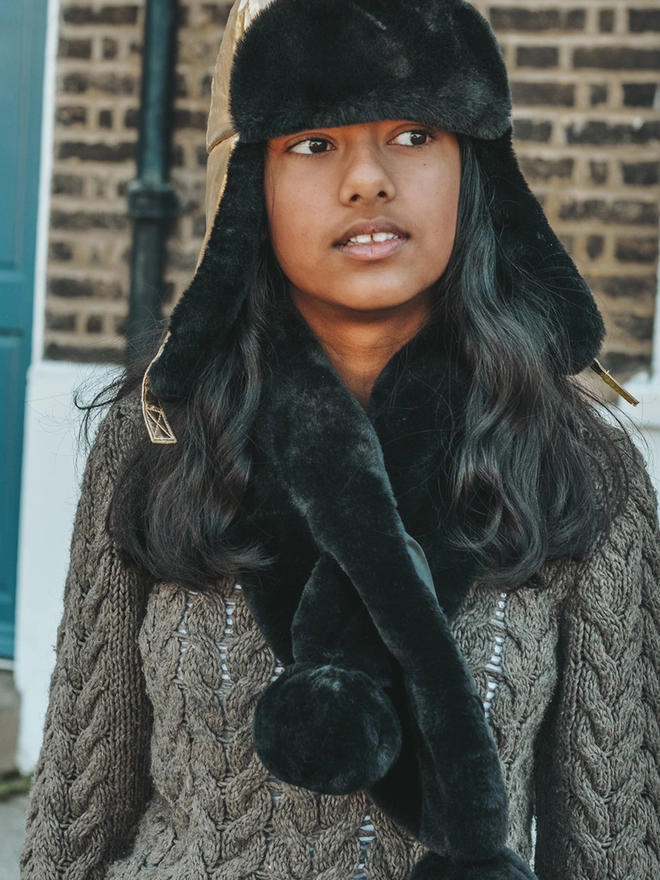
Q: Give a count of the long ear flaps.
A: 2